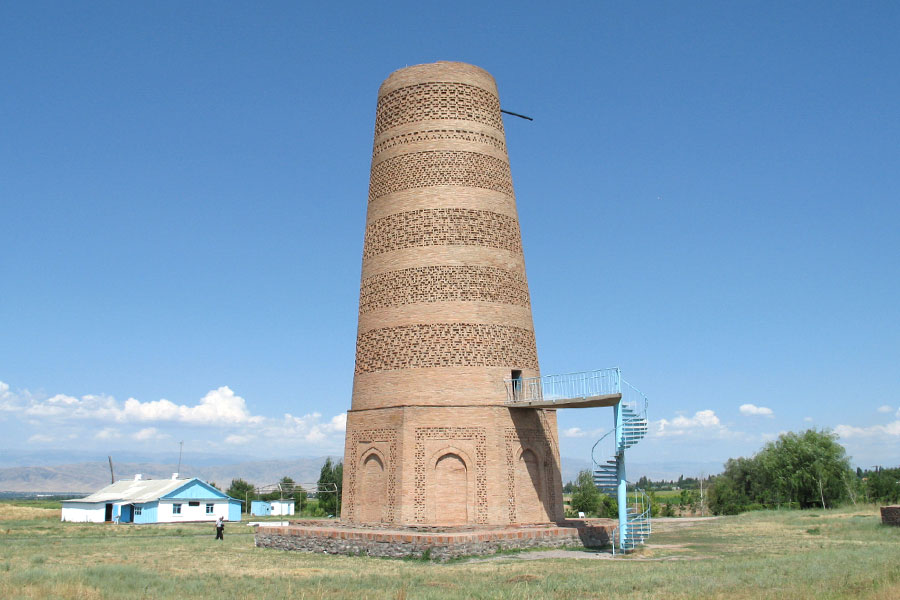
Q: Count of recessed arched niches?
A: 3